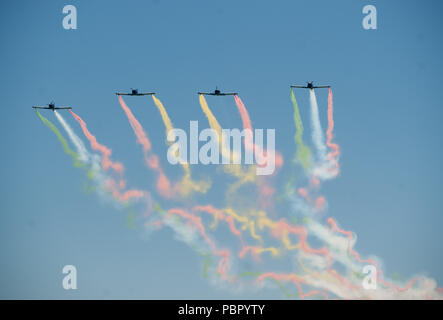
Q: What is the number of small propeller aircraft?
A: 4